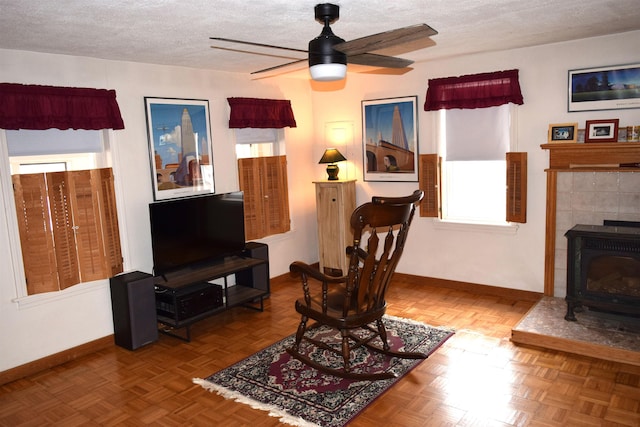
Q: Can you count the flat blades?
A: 4